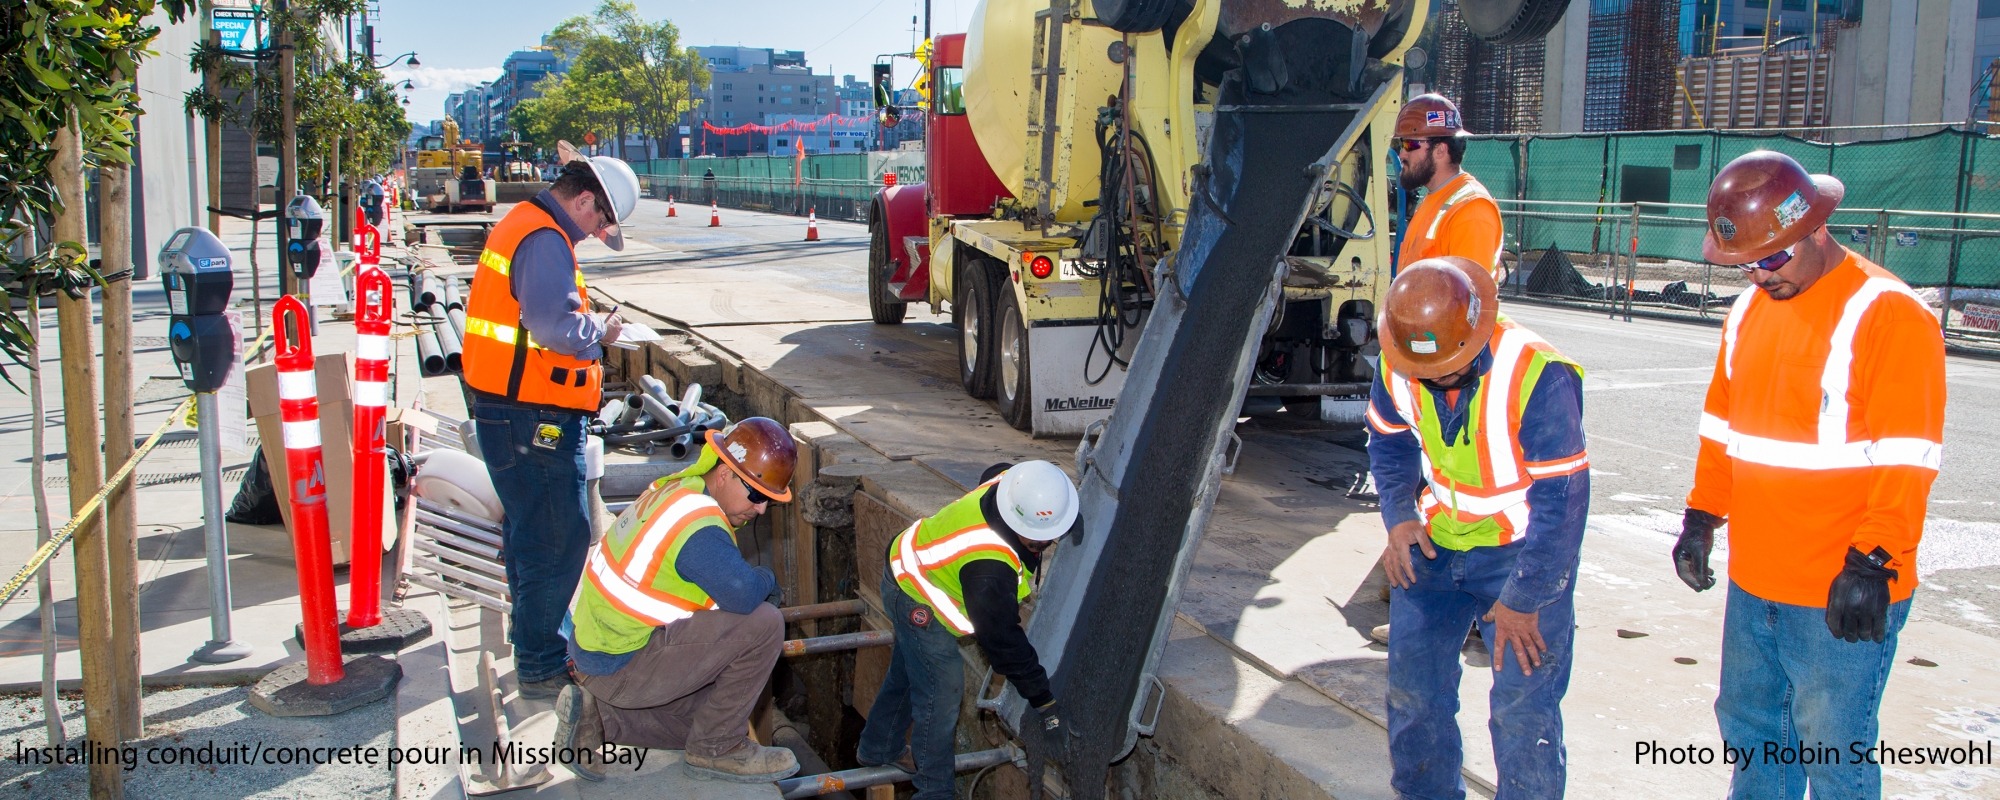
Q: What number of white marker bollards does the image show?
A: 0